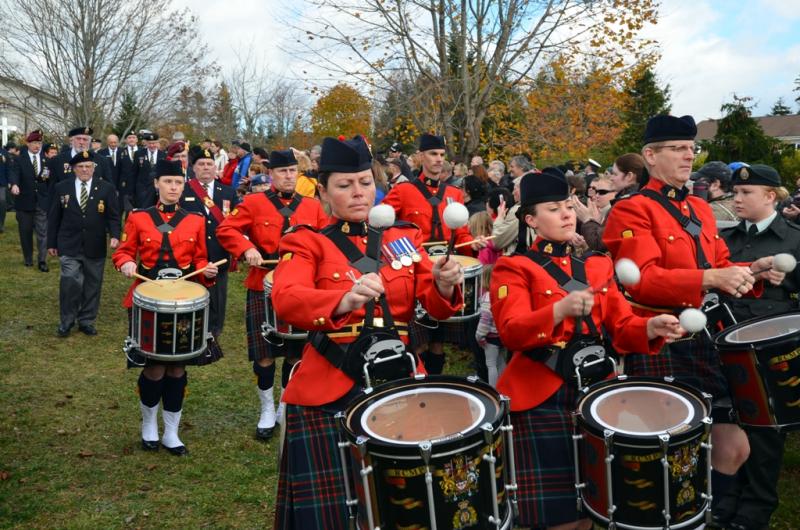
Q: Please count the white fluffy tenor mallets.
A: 5